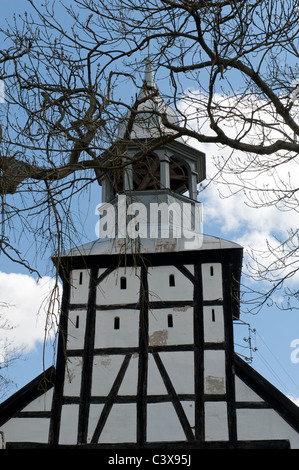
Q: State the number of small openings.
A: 8